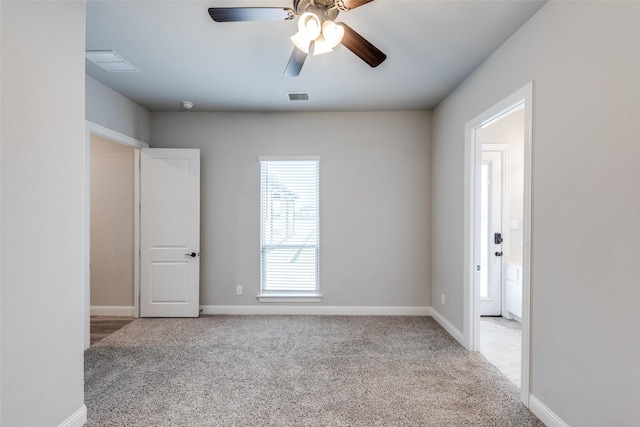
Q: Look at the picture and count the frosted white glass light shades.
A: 4